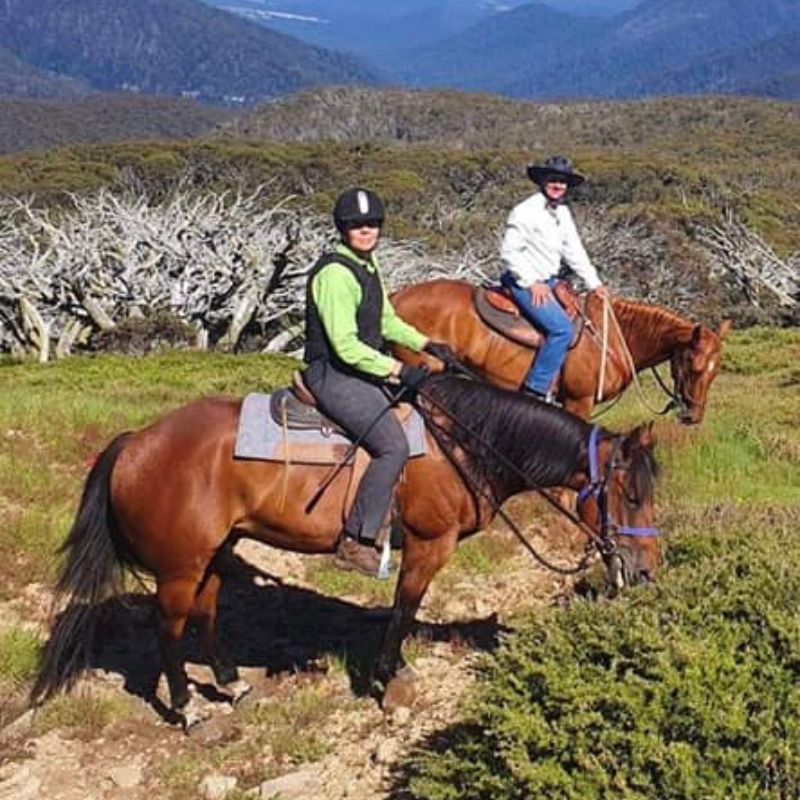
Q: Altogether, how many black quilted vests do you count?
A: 1